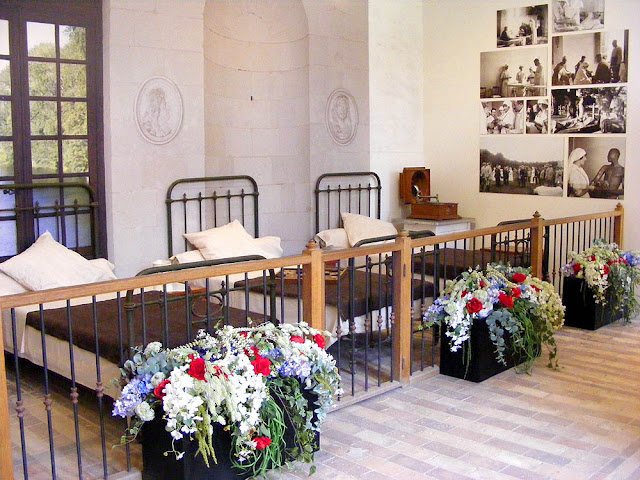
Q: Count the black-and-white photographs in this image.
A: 9